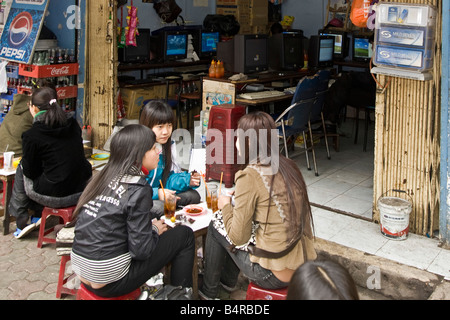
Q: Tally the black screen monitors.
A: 3